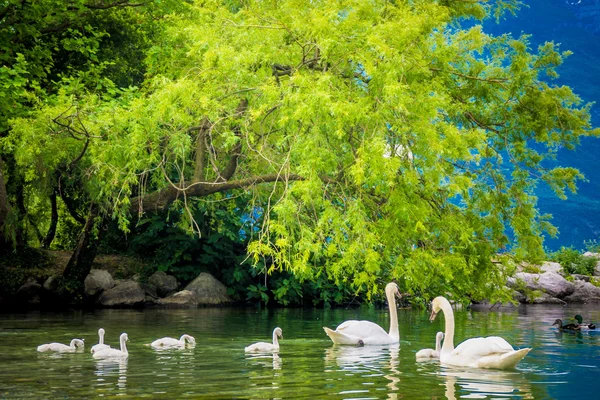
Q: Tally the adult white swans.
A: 2